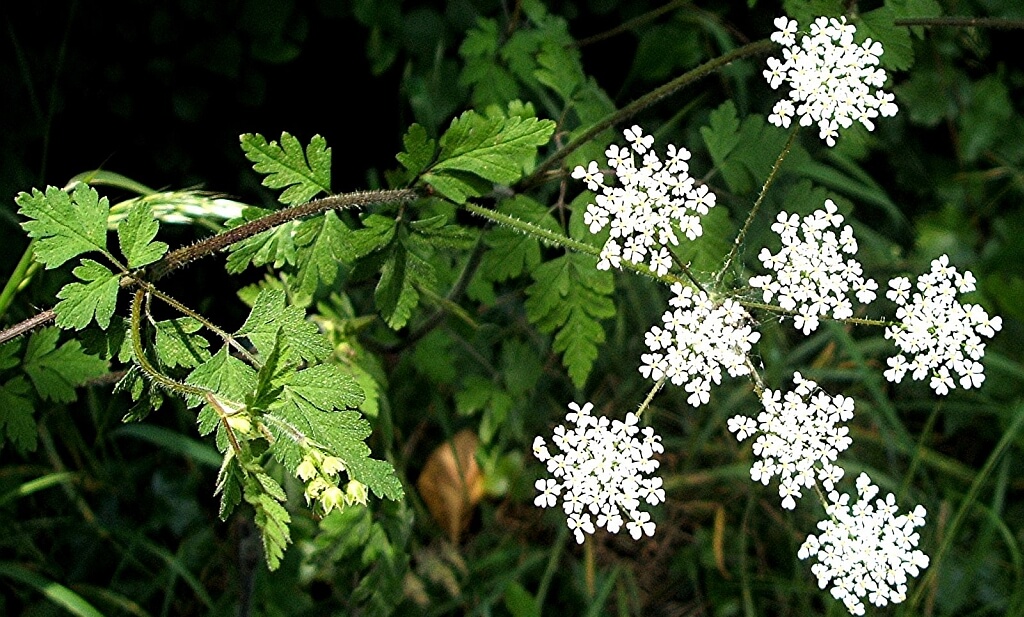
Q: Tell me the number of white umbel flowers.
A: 8